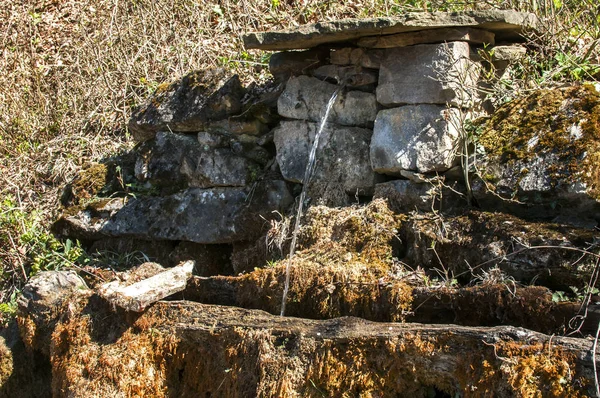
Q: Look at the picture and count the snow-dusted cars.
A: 0